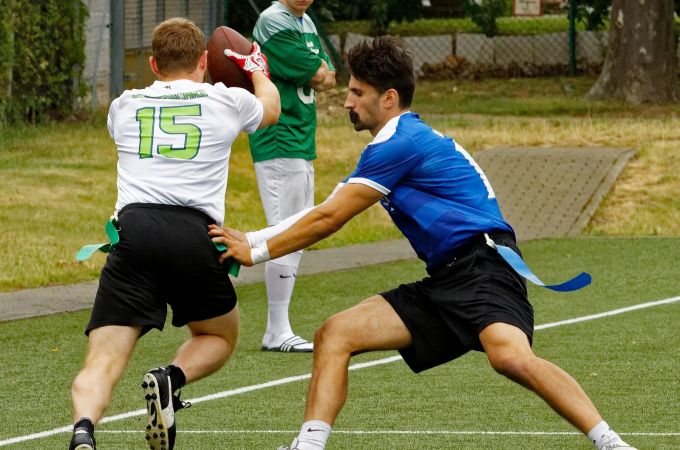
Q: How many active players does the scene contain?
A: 2